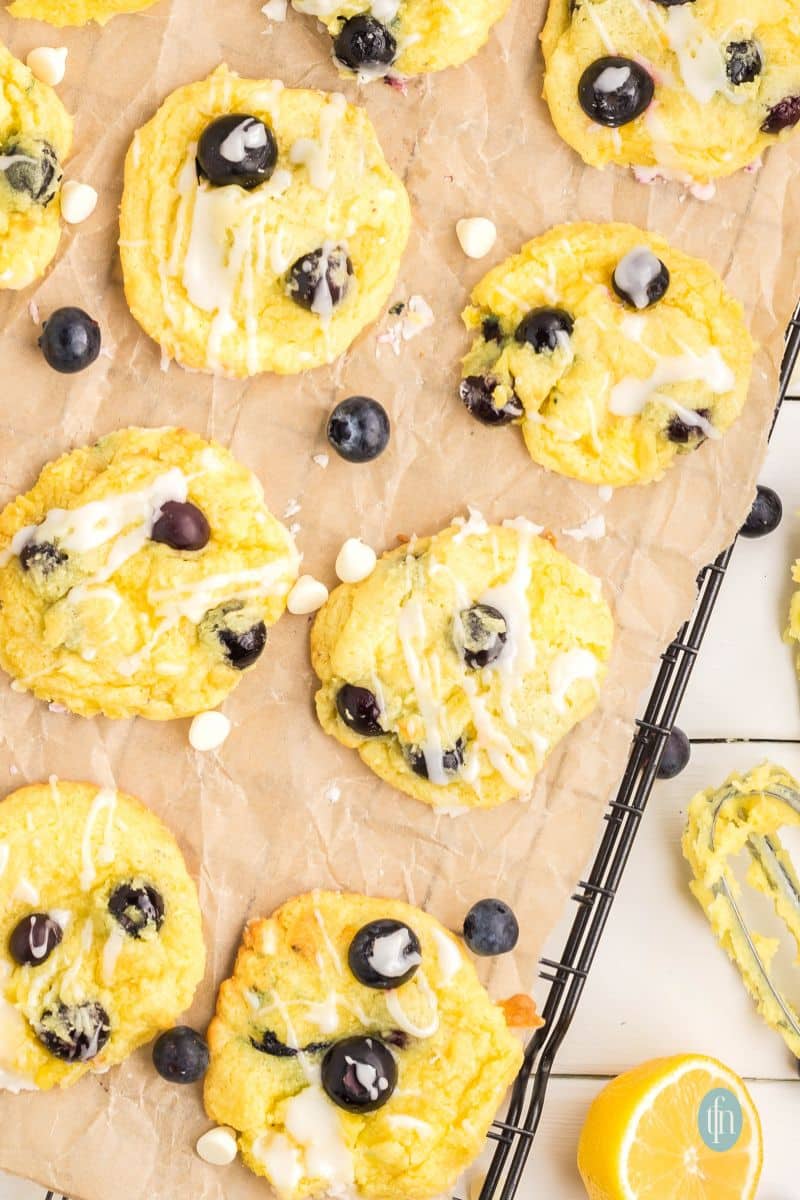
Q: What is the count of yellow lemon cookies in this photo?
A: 10